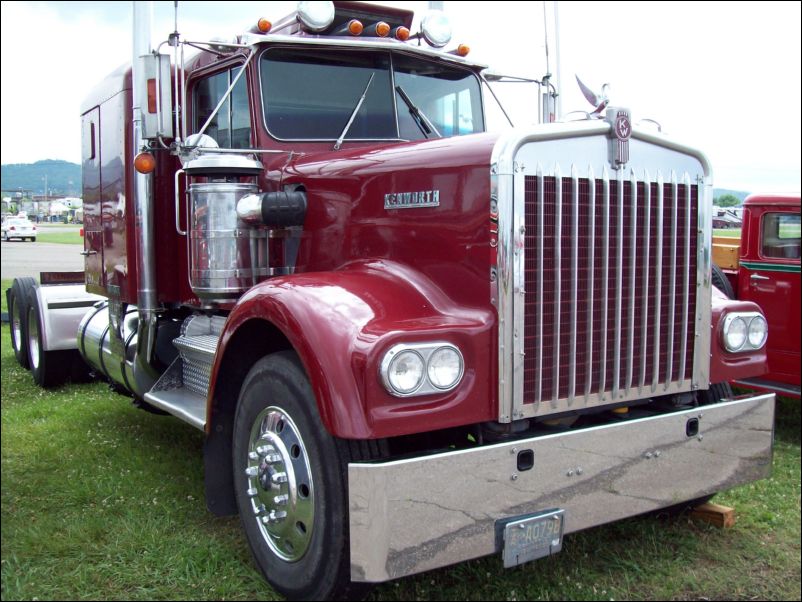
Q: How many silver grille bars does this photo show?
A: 11